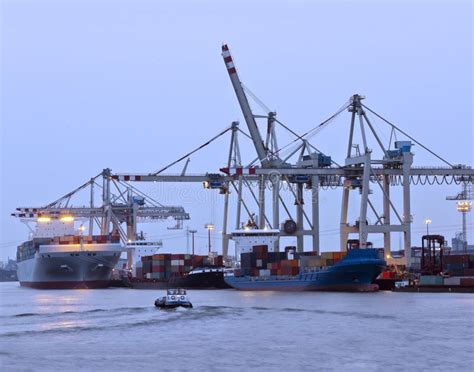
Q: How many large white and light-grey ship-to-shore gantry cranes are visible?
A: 5